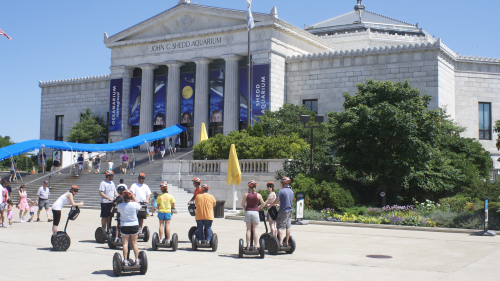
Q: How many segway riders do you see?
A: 11